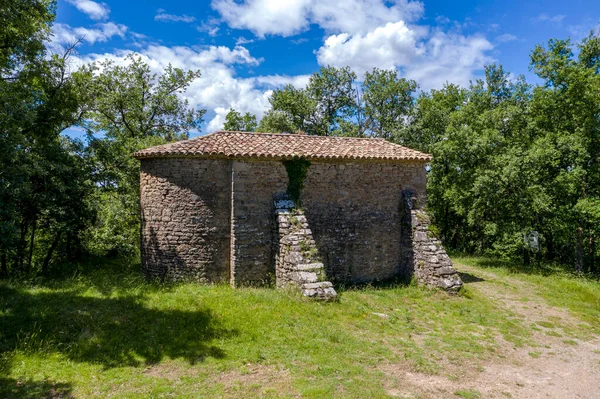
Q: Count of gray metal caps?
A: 0